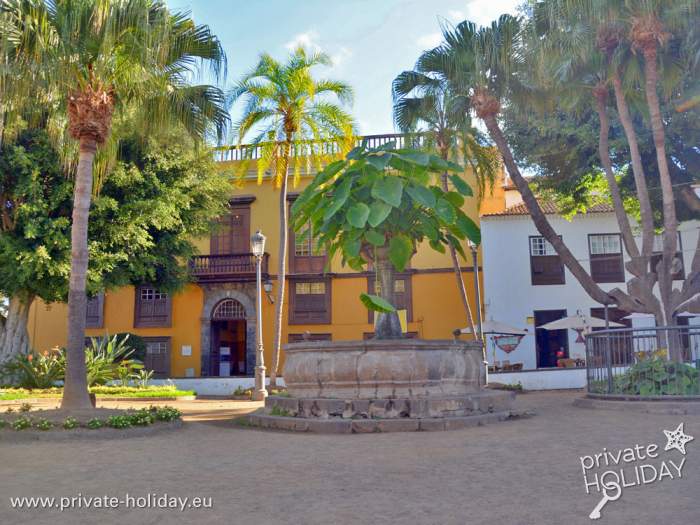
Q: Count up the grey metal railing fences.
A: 1